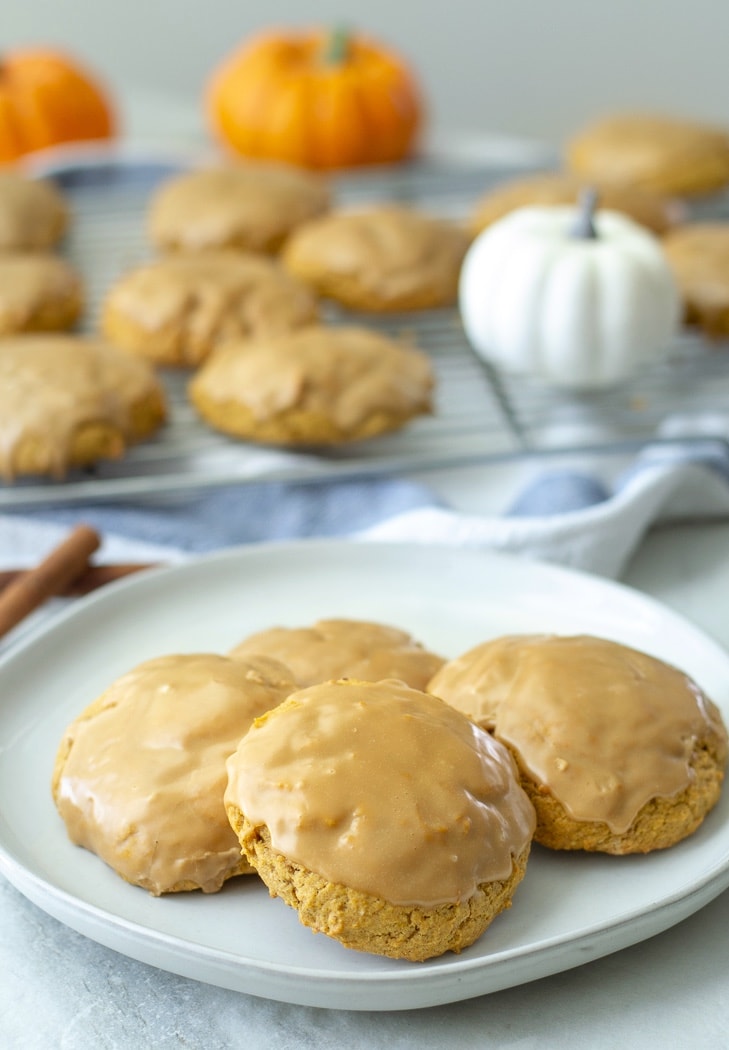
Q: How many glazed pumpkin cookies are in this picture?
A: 14